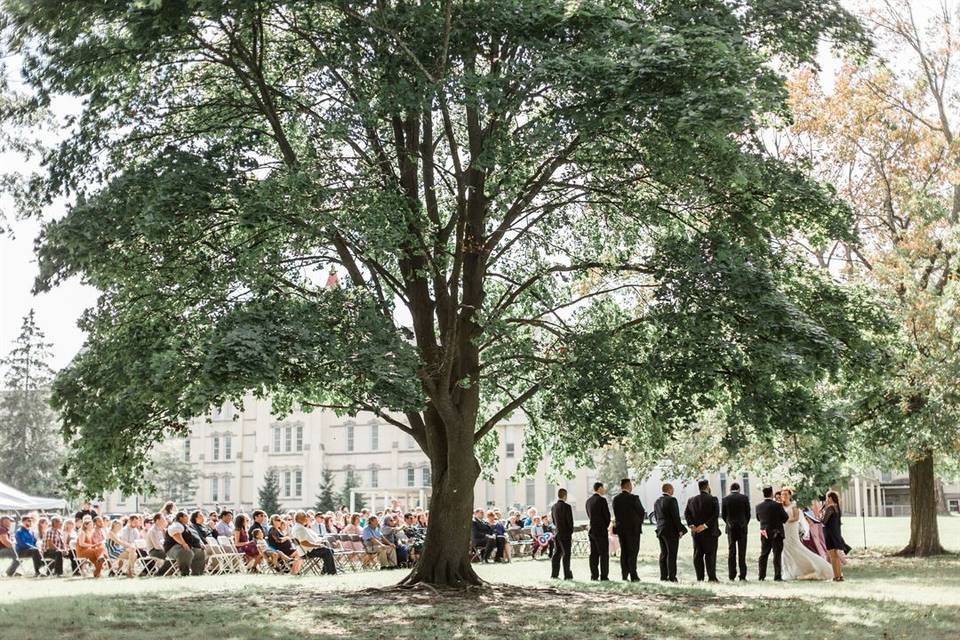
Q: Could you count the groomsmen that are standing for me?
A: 6